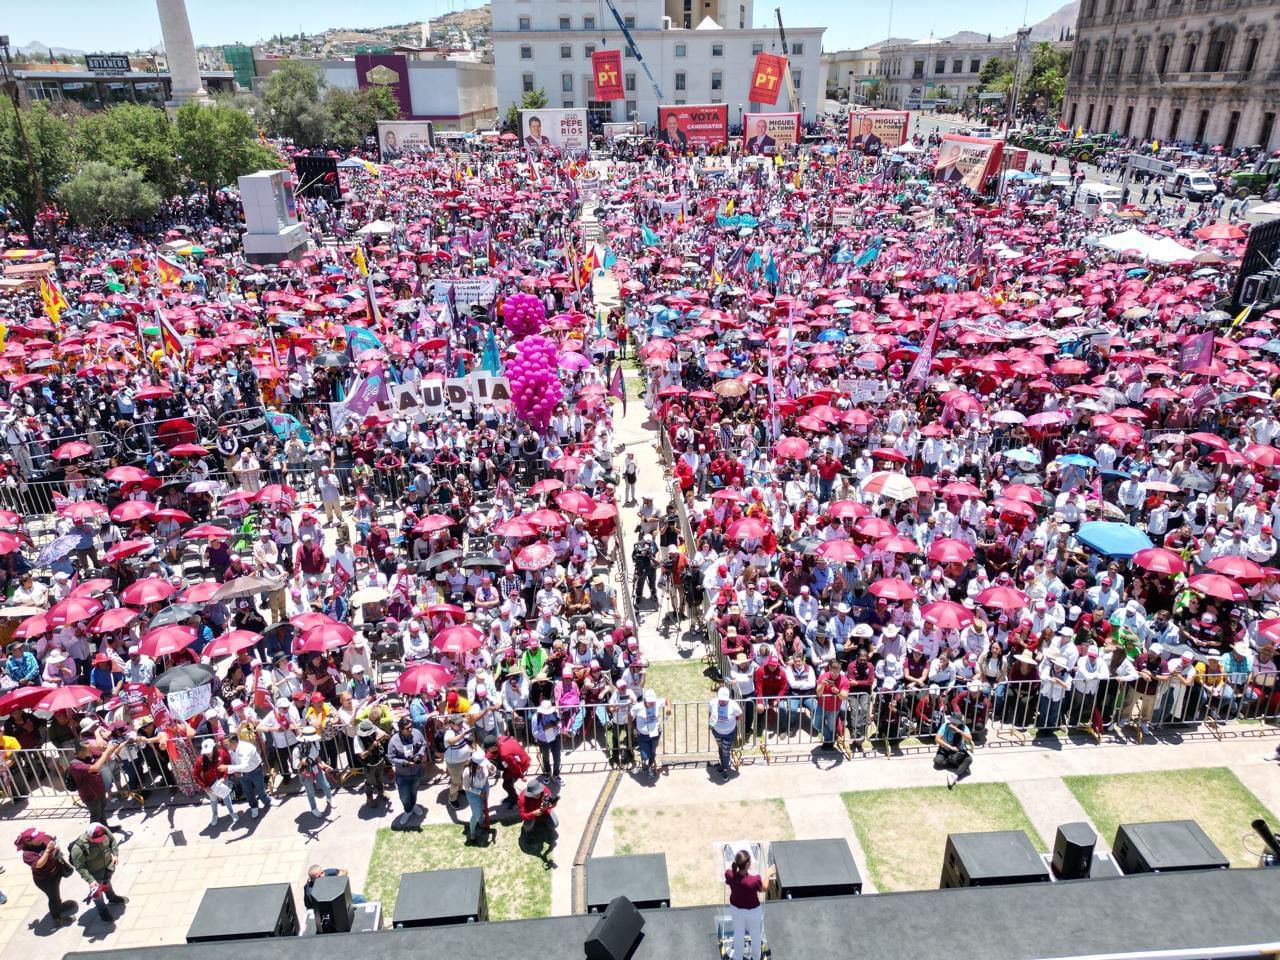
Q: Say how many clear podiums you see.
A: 1